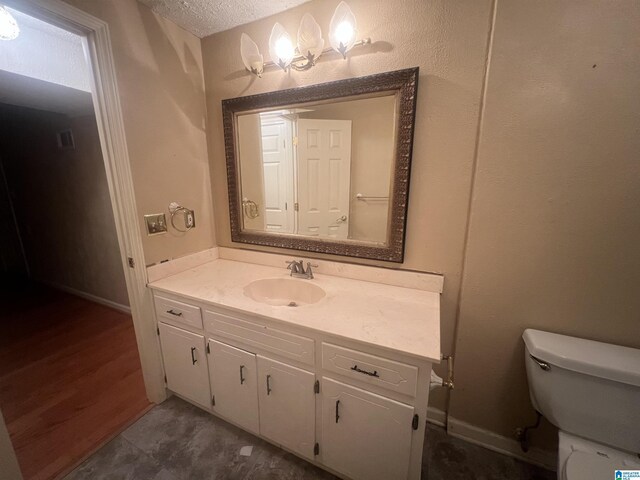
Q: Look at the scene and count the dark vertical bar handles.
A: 4